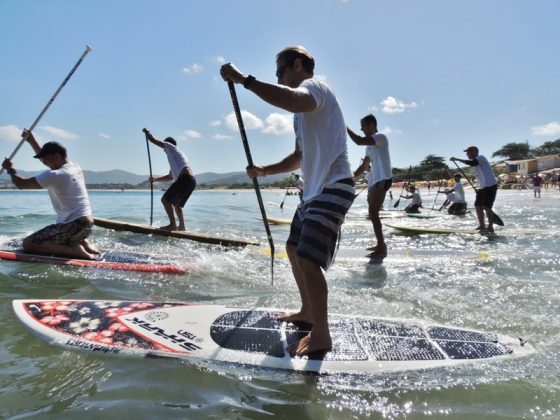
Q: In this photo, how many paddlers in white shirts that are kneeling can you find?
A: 3